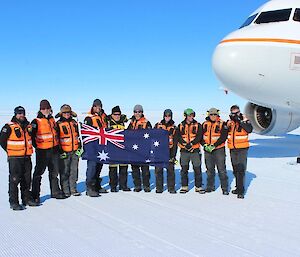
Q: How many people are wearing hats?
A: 9